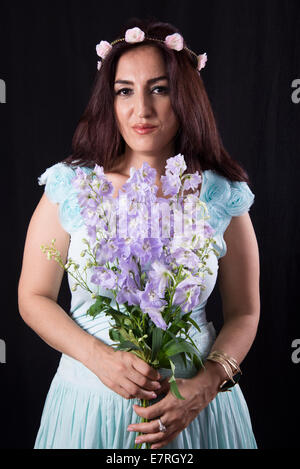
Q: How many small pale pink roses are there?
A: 5